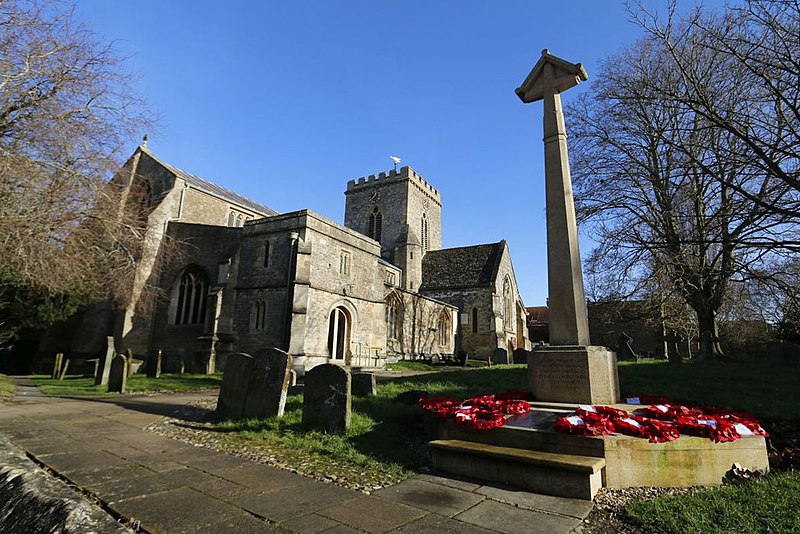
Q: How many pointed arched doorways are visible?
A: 1